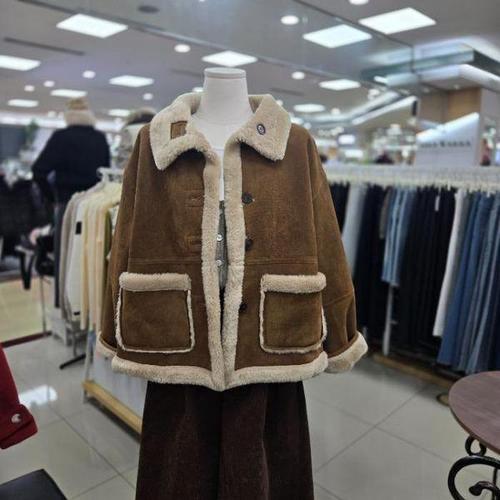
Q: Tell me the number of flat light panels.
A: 11